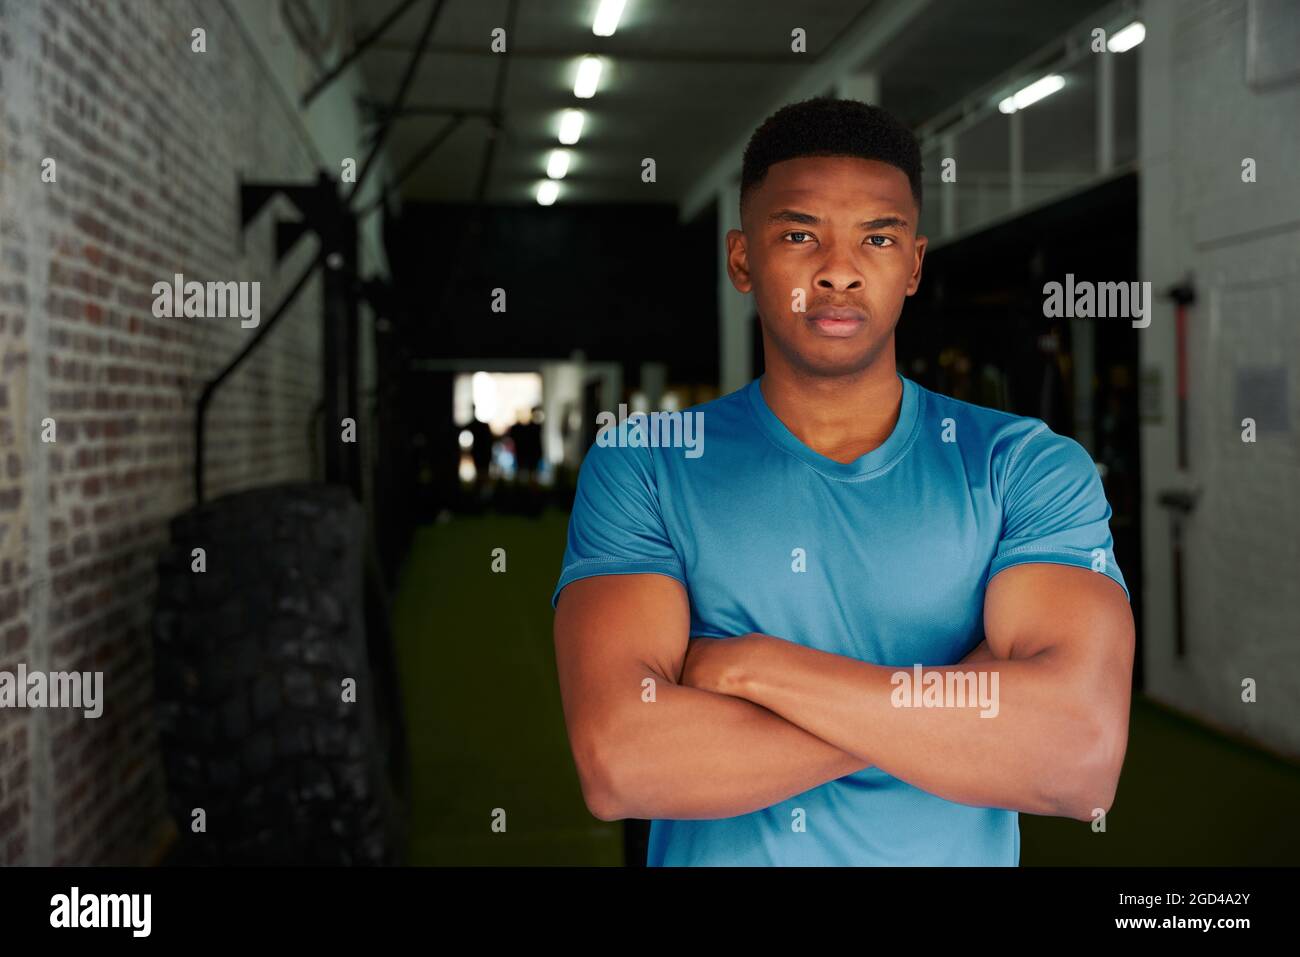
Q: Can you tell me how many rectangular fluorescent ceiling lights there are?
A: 7